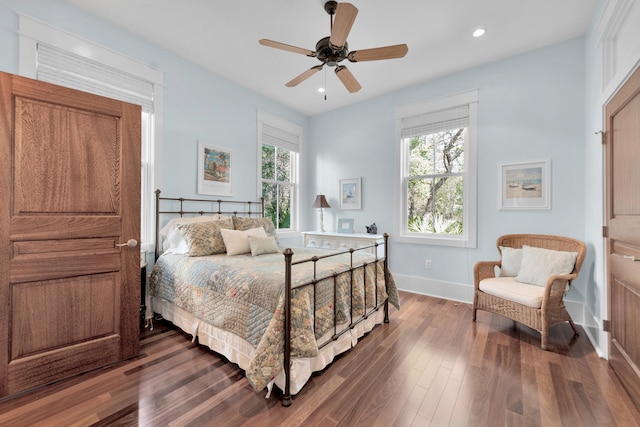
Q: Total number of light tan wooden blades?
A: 5